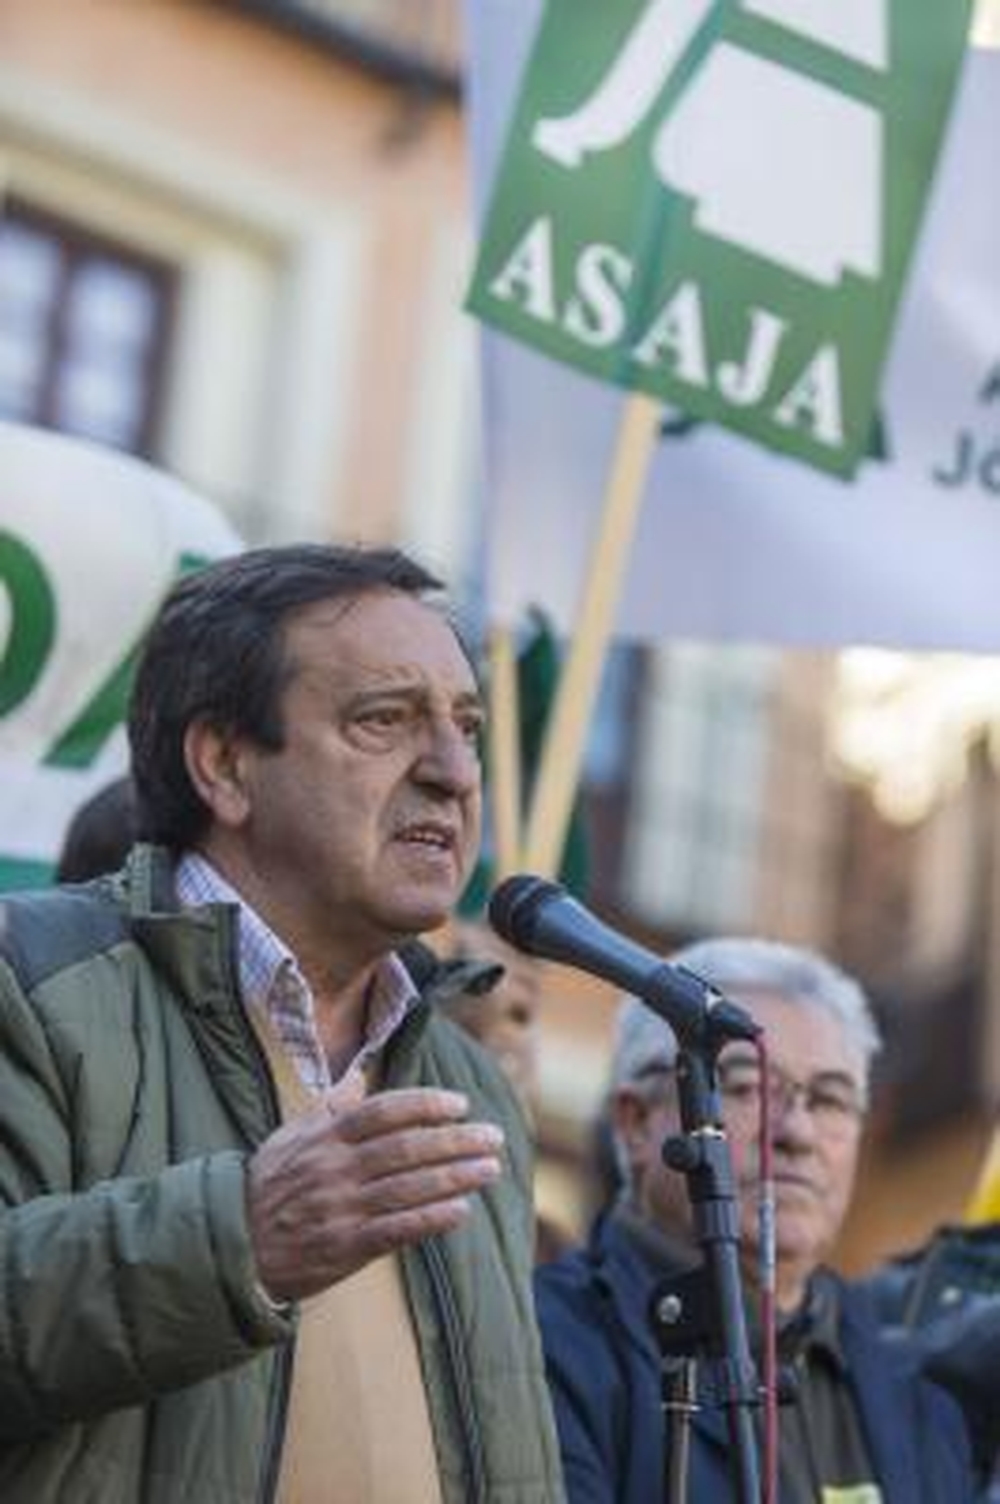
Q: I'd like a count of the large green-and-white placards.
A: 1